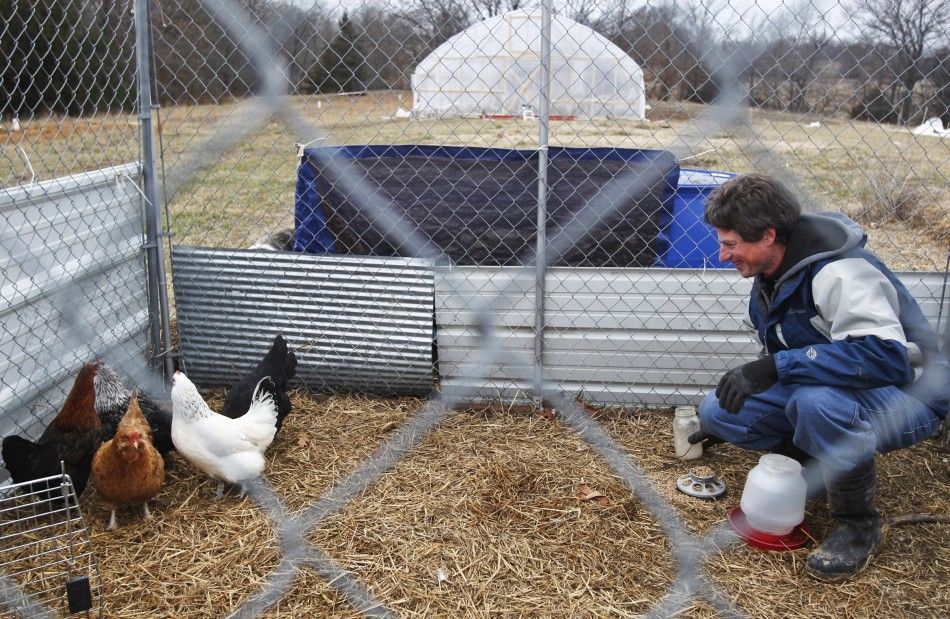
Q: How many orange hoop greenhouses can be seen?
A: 0